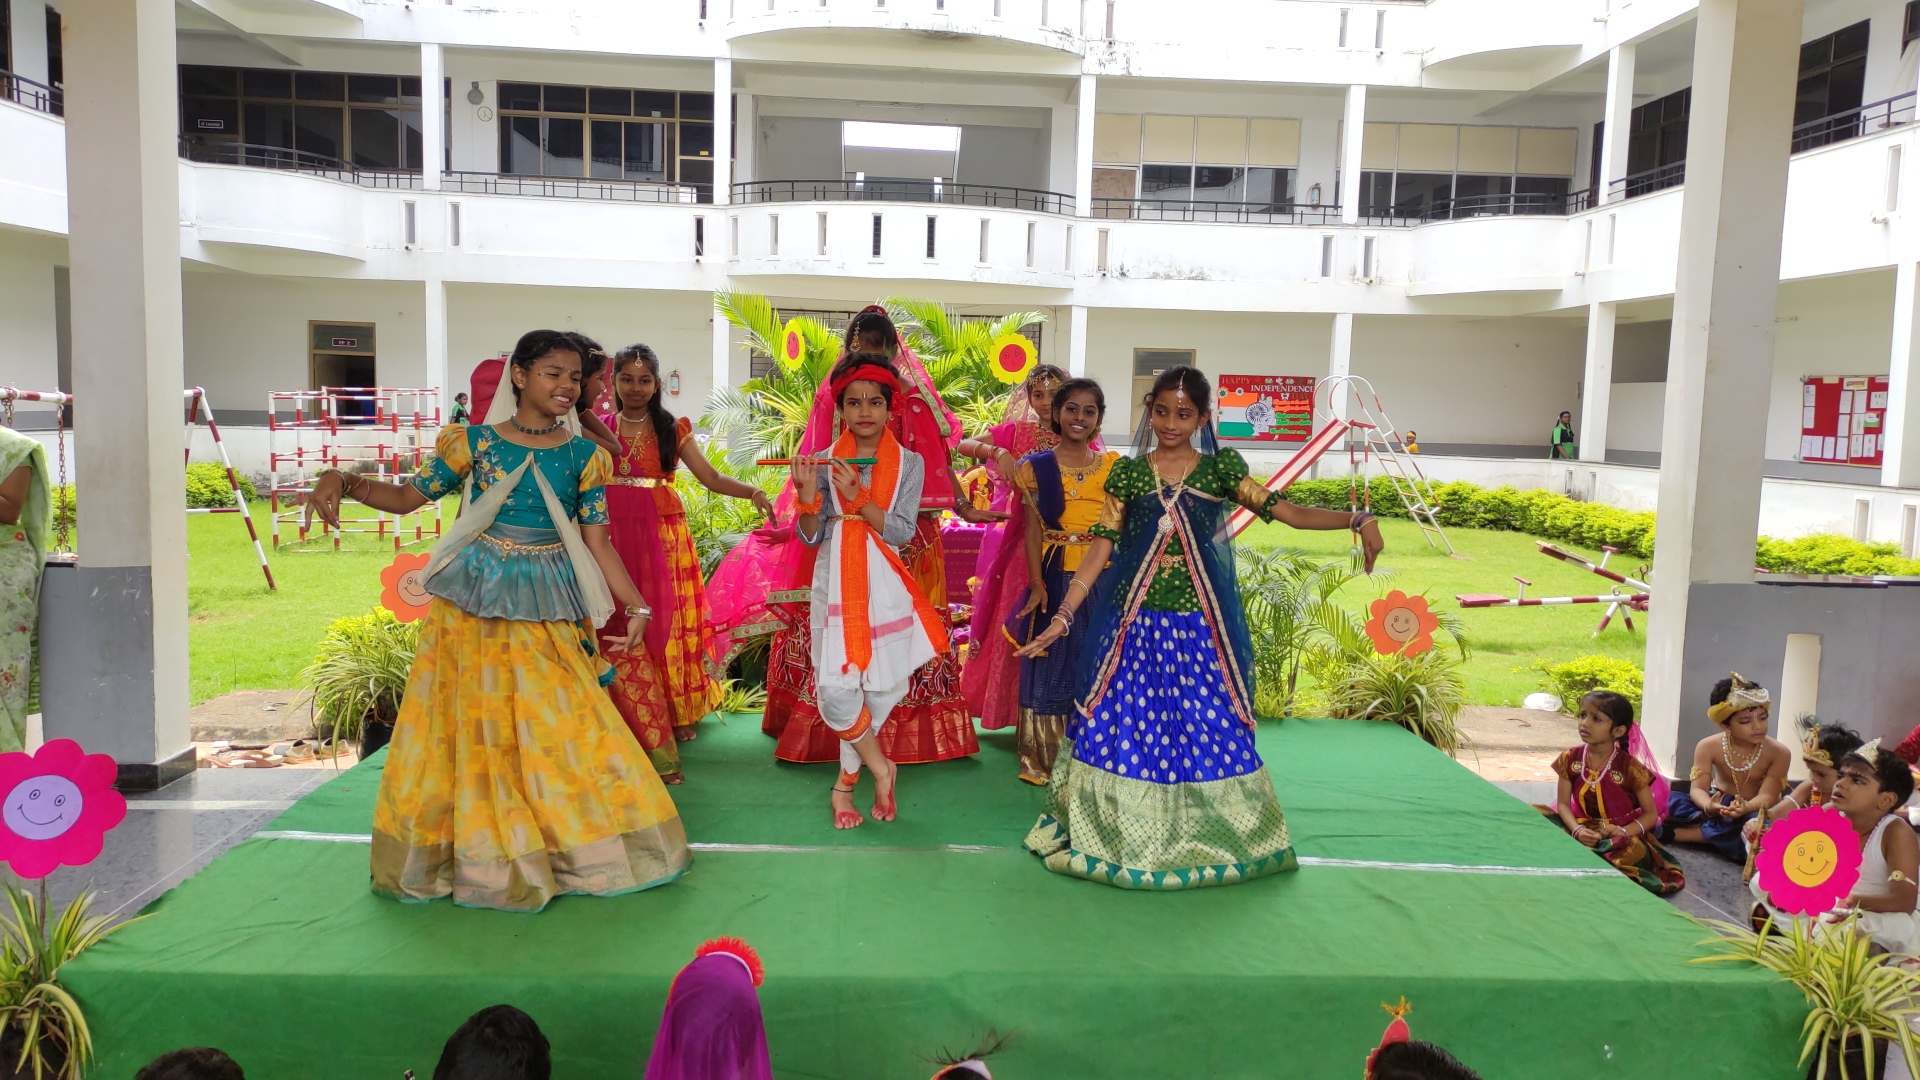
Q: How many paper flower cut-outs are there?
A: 6